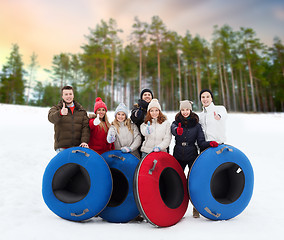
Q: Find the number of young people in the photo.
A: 7